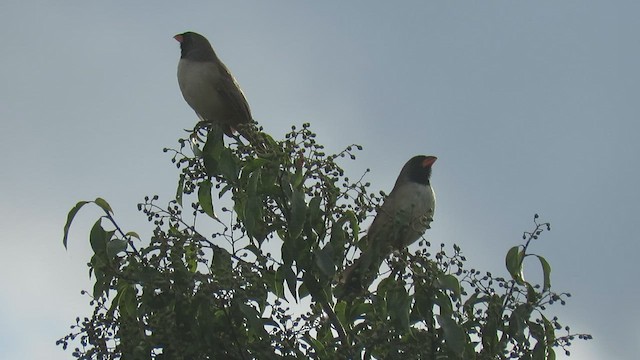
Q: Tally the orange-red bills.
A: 2